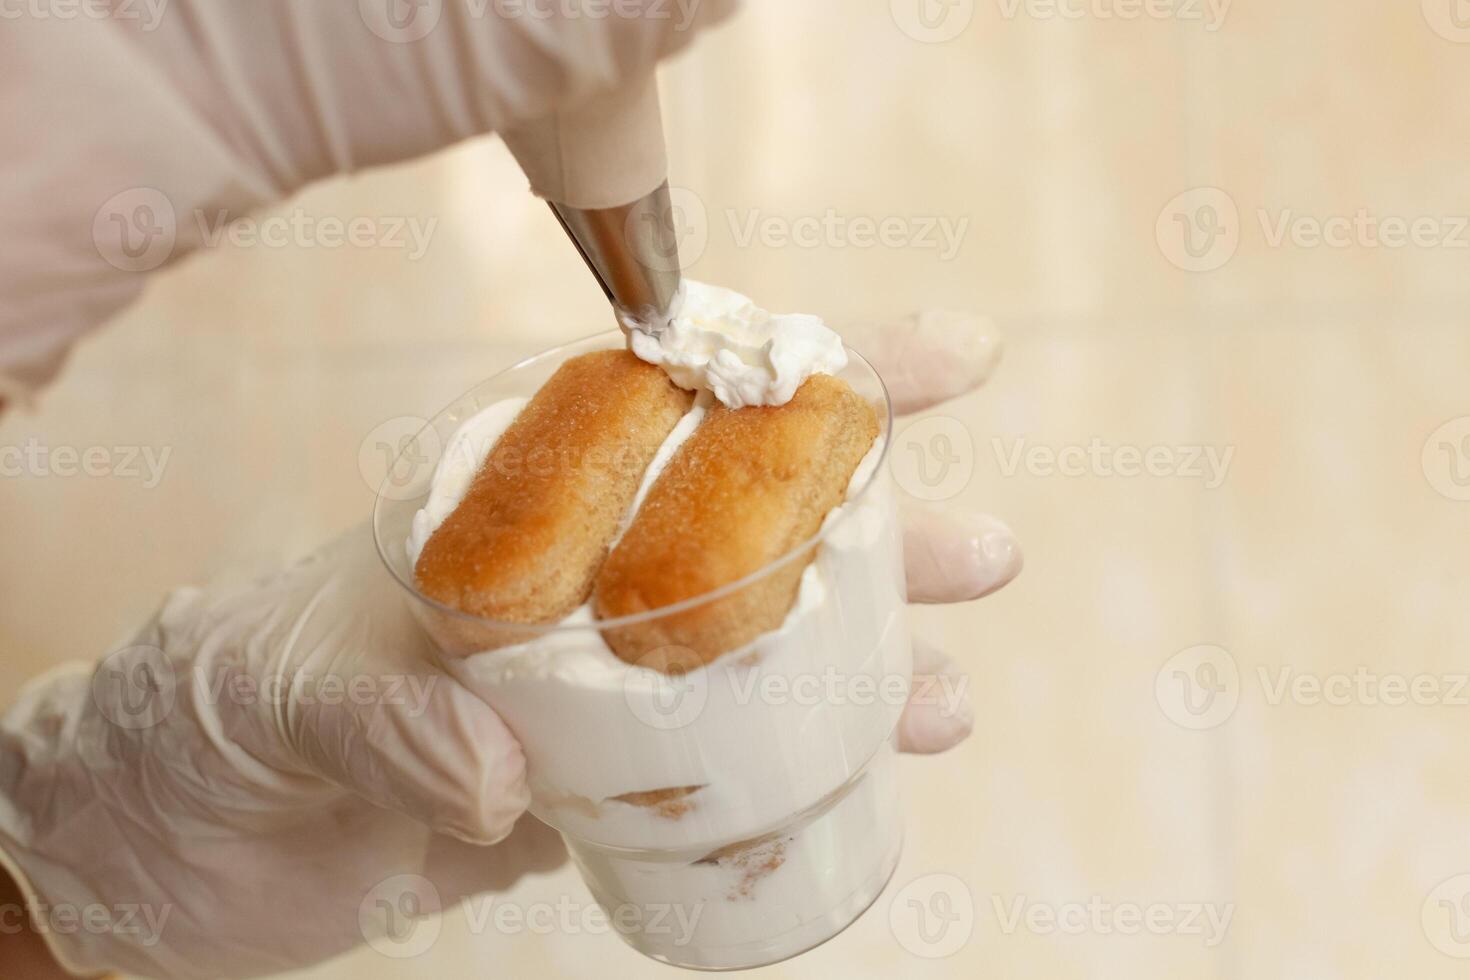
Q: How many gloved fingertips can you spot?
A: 4